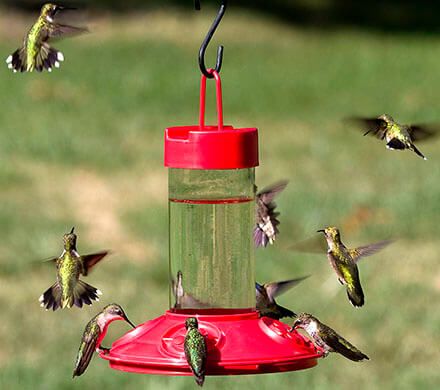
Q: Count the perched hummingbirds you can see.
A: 3